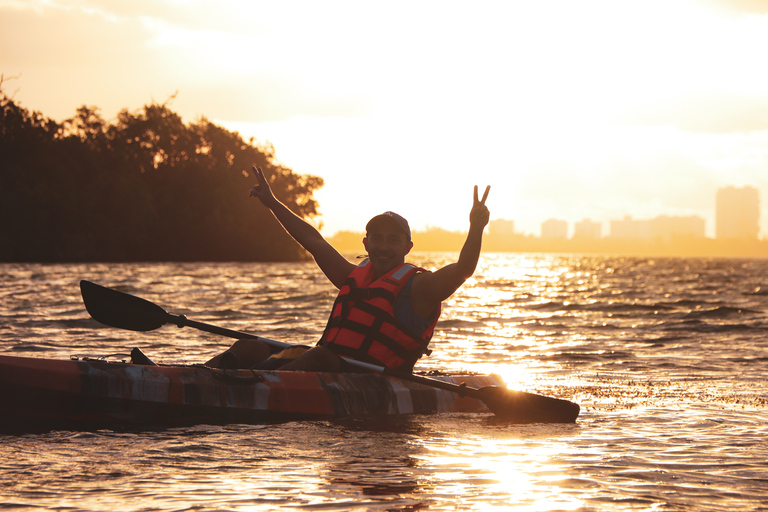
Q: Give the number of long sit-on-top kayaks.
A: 1